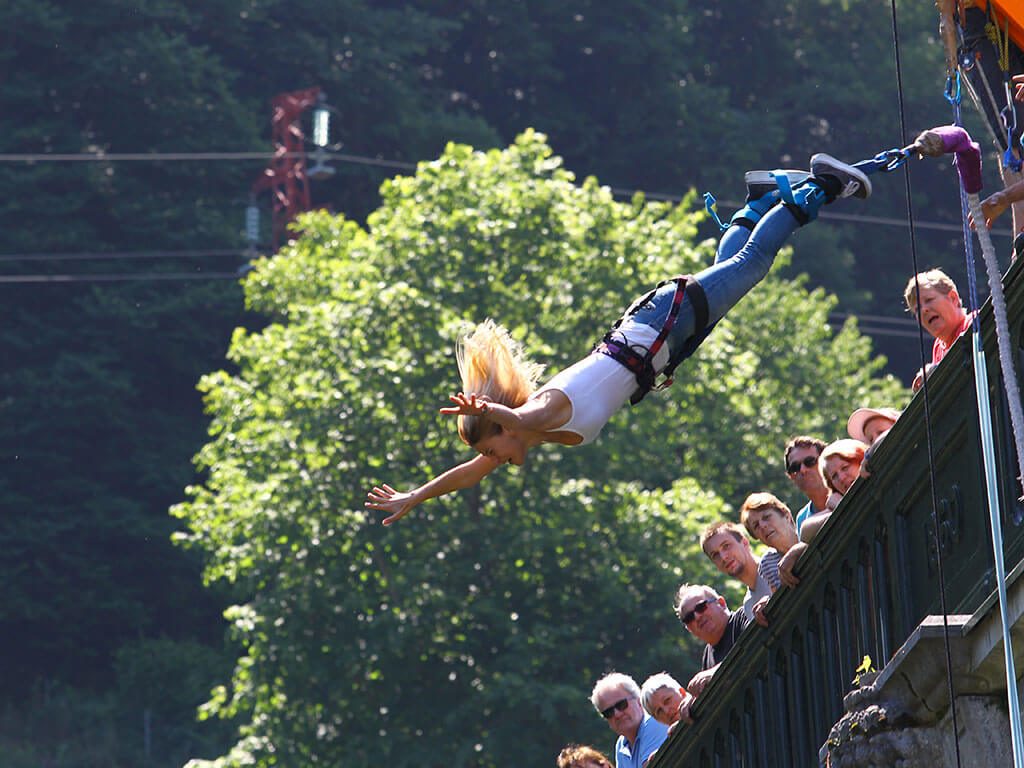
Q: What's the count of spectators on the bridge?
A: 10